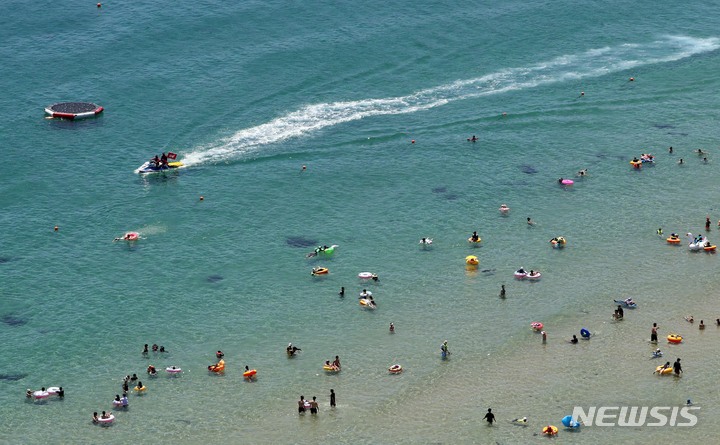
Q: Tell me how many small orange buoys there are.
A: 8